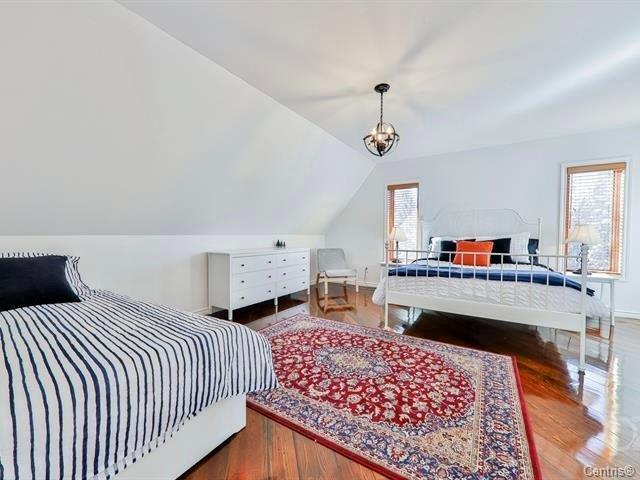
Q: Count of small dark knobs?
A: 12